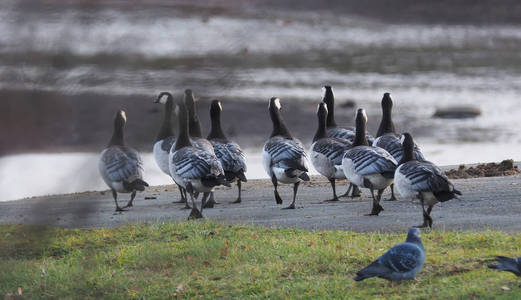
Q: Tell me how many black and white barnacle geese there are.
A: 11